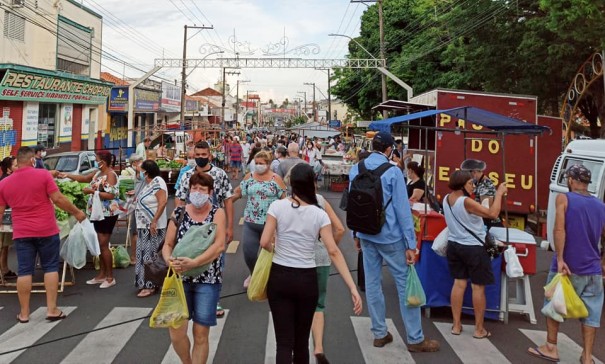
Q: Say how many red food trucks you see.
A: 1